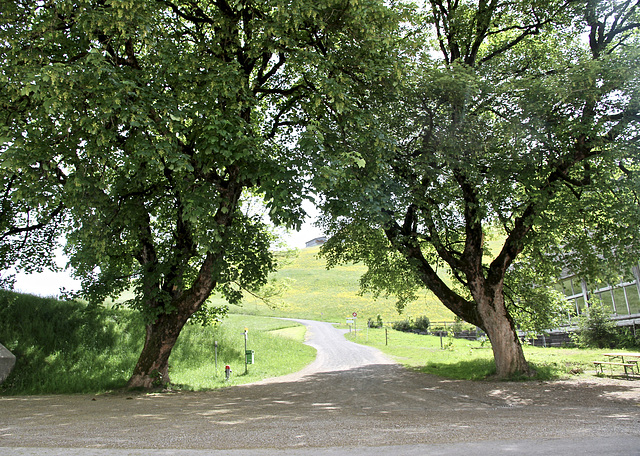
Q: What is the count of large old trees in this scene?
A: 2